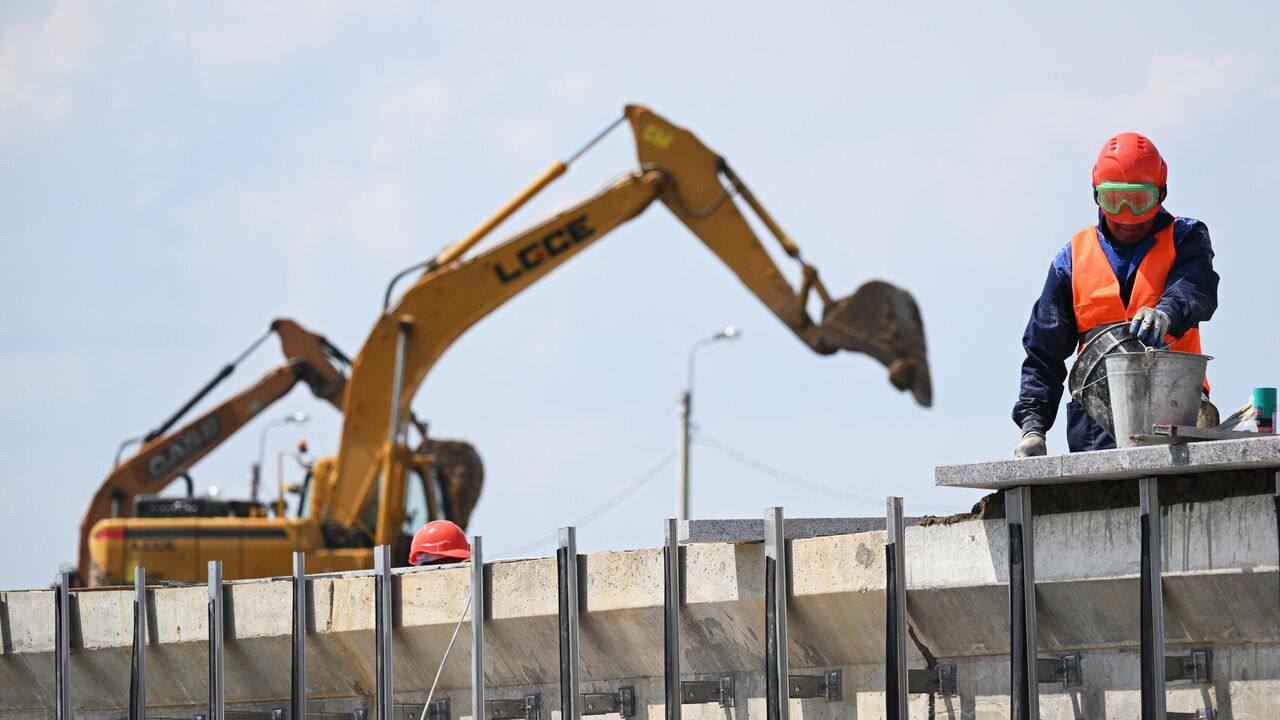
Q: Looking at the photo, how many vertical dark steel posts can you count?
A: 12